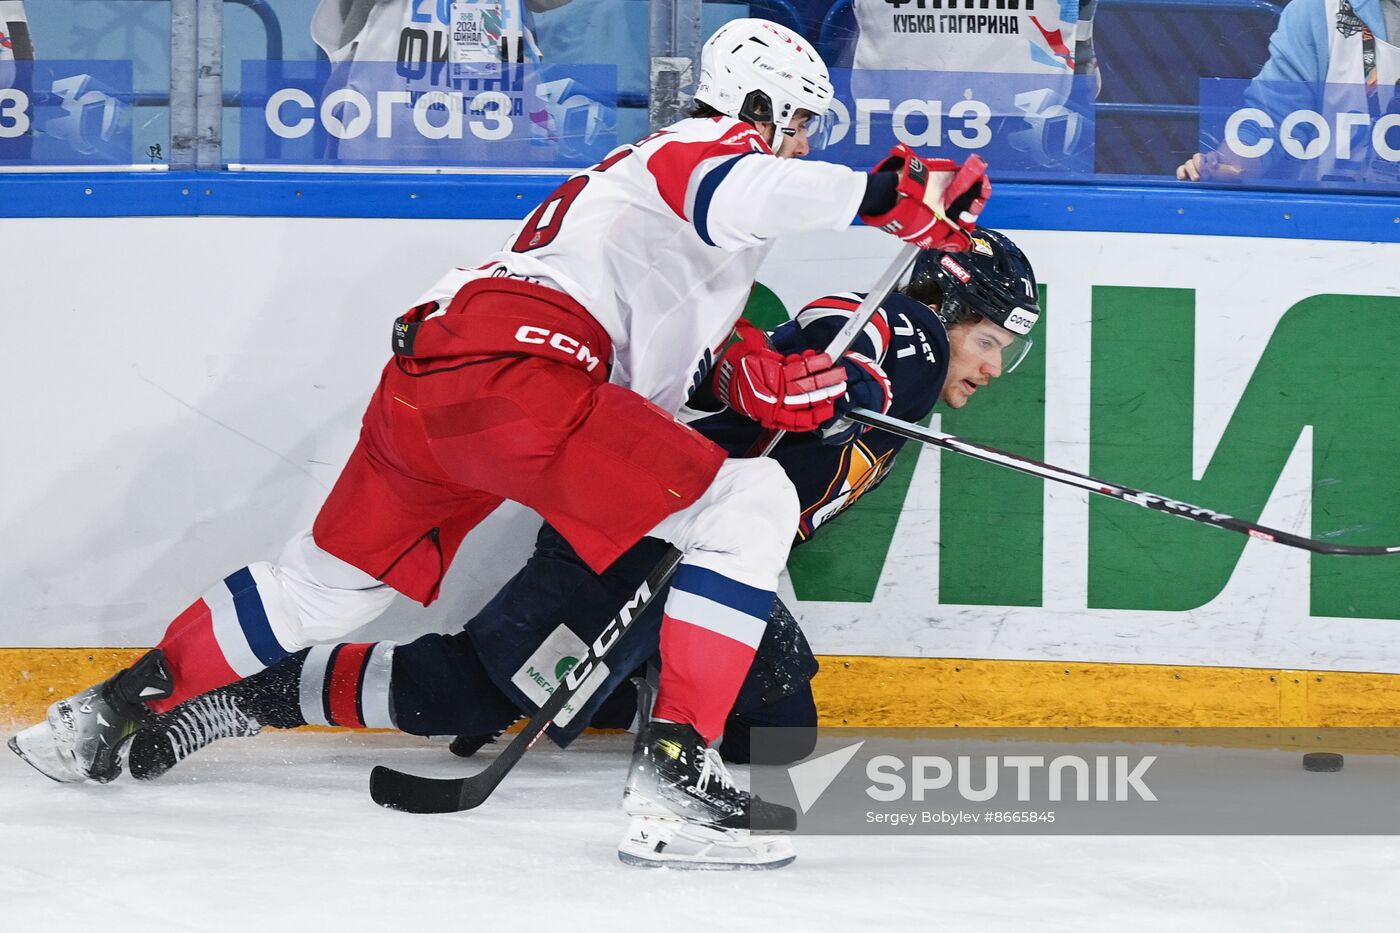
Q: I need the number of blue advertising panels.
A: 4